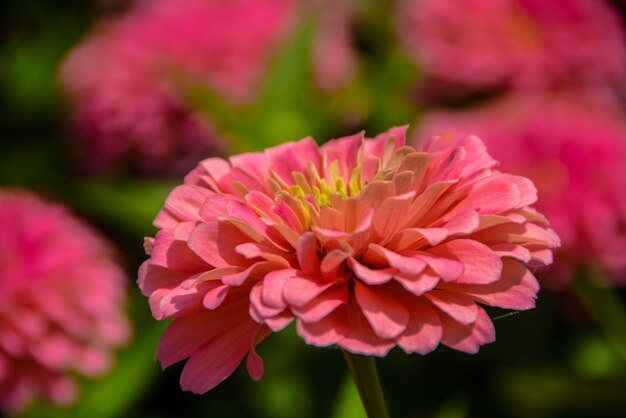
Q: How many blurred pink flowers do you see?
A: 4